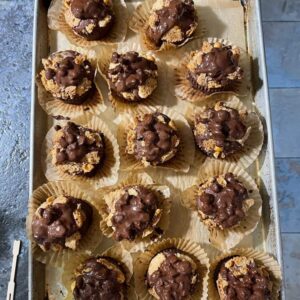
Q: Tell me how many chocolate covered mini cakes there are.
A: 14